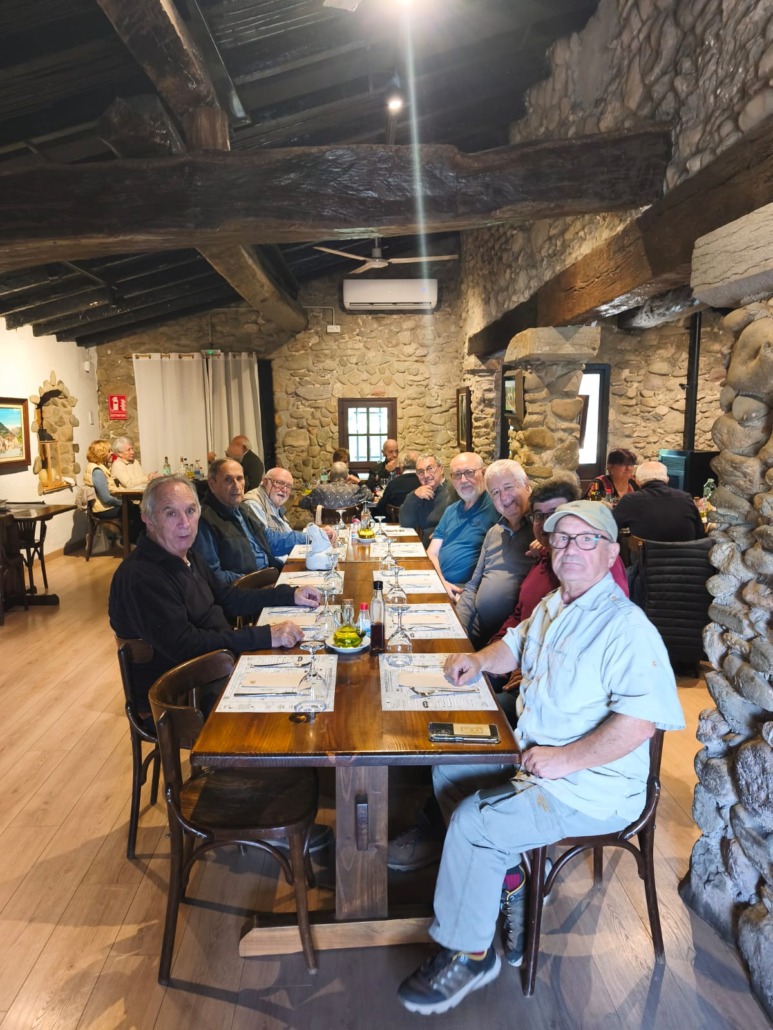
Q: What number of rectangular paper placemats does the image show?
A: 10